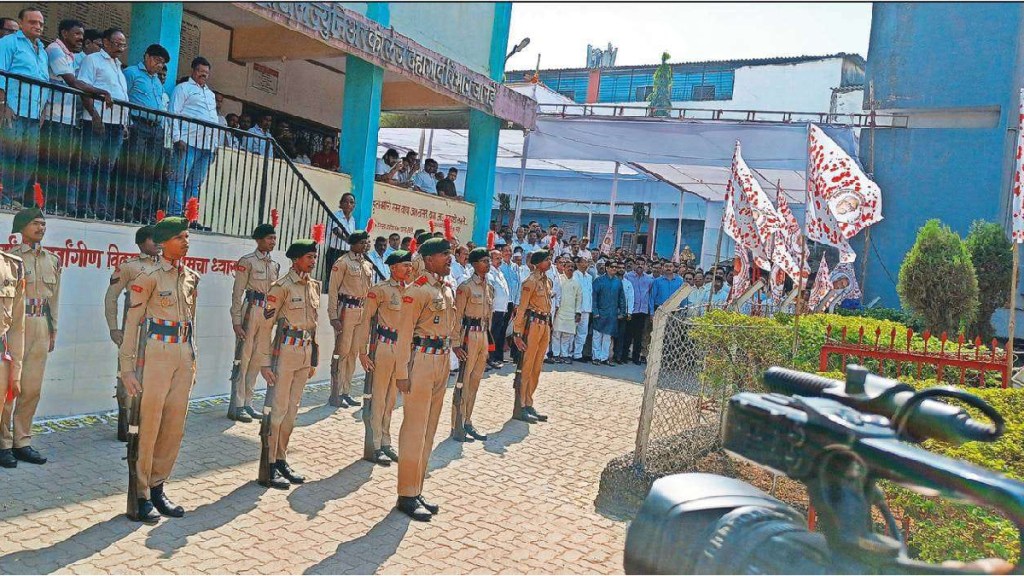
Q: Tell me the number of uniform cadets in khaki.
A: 12